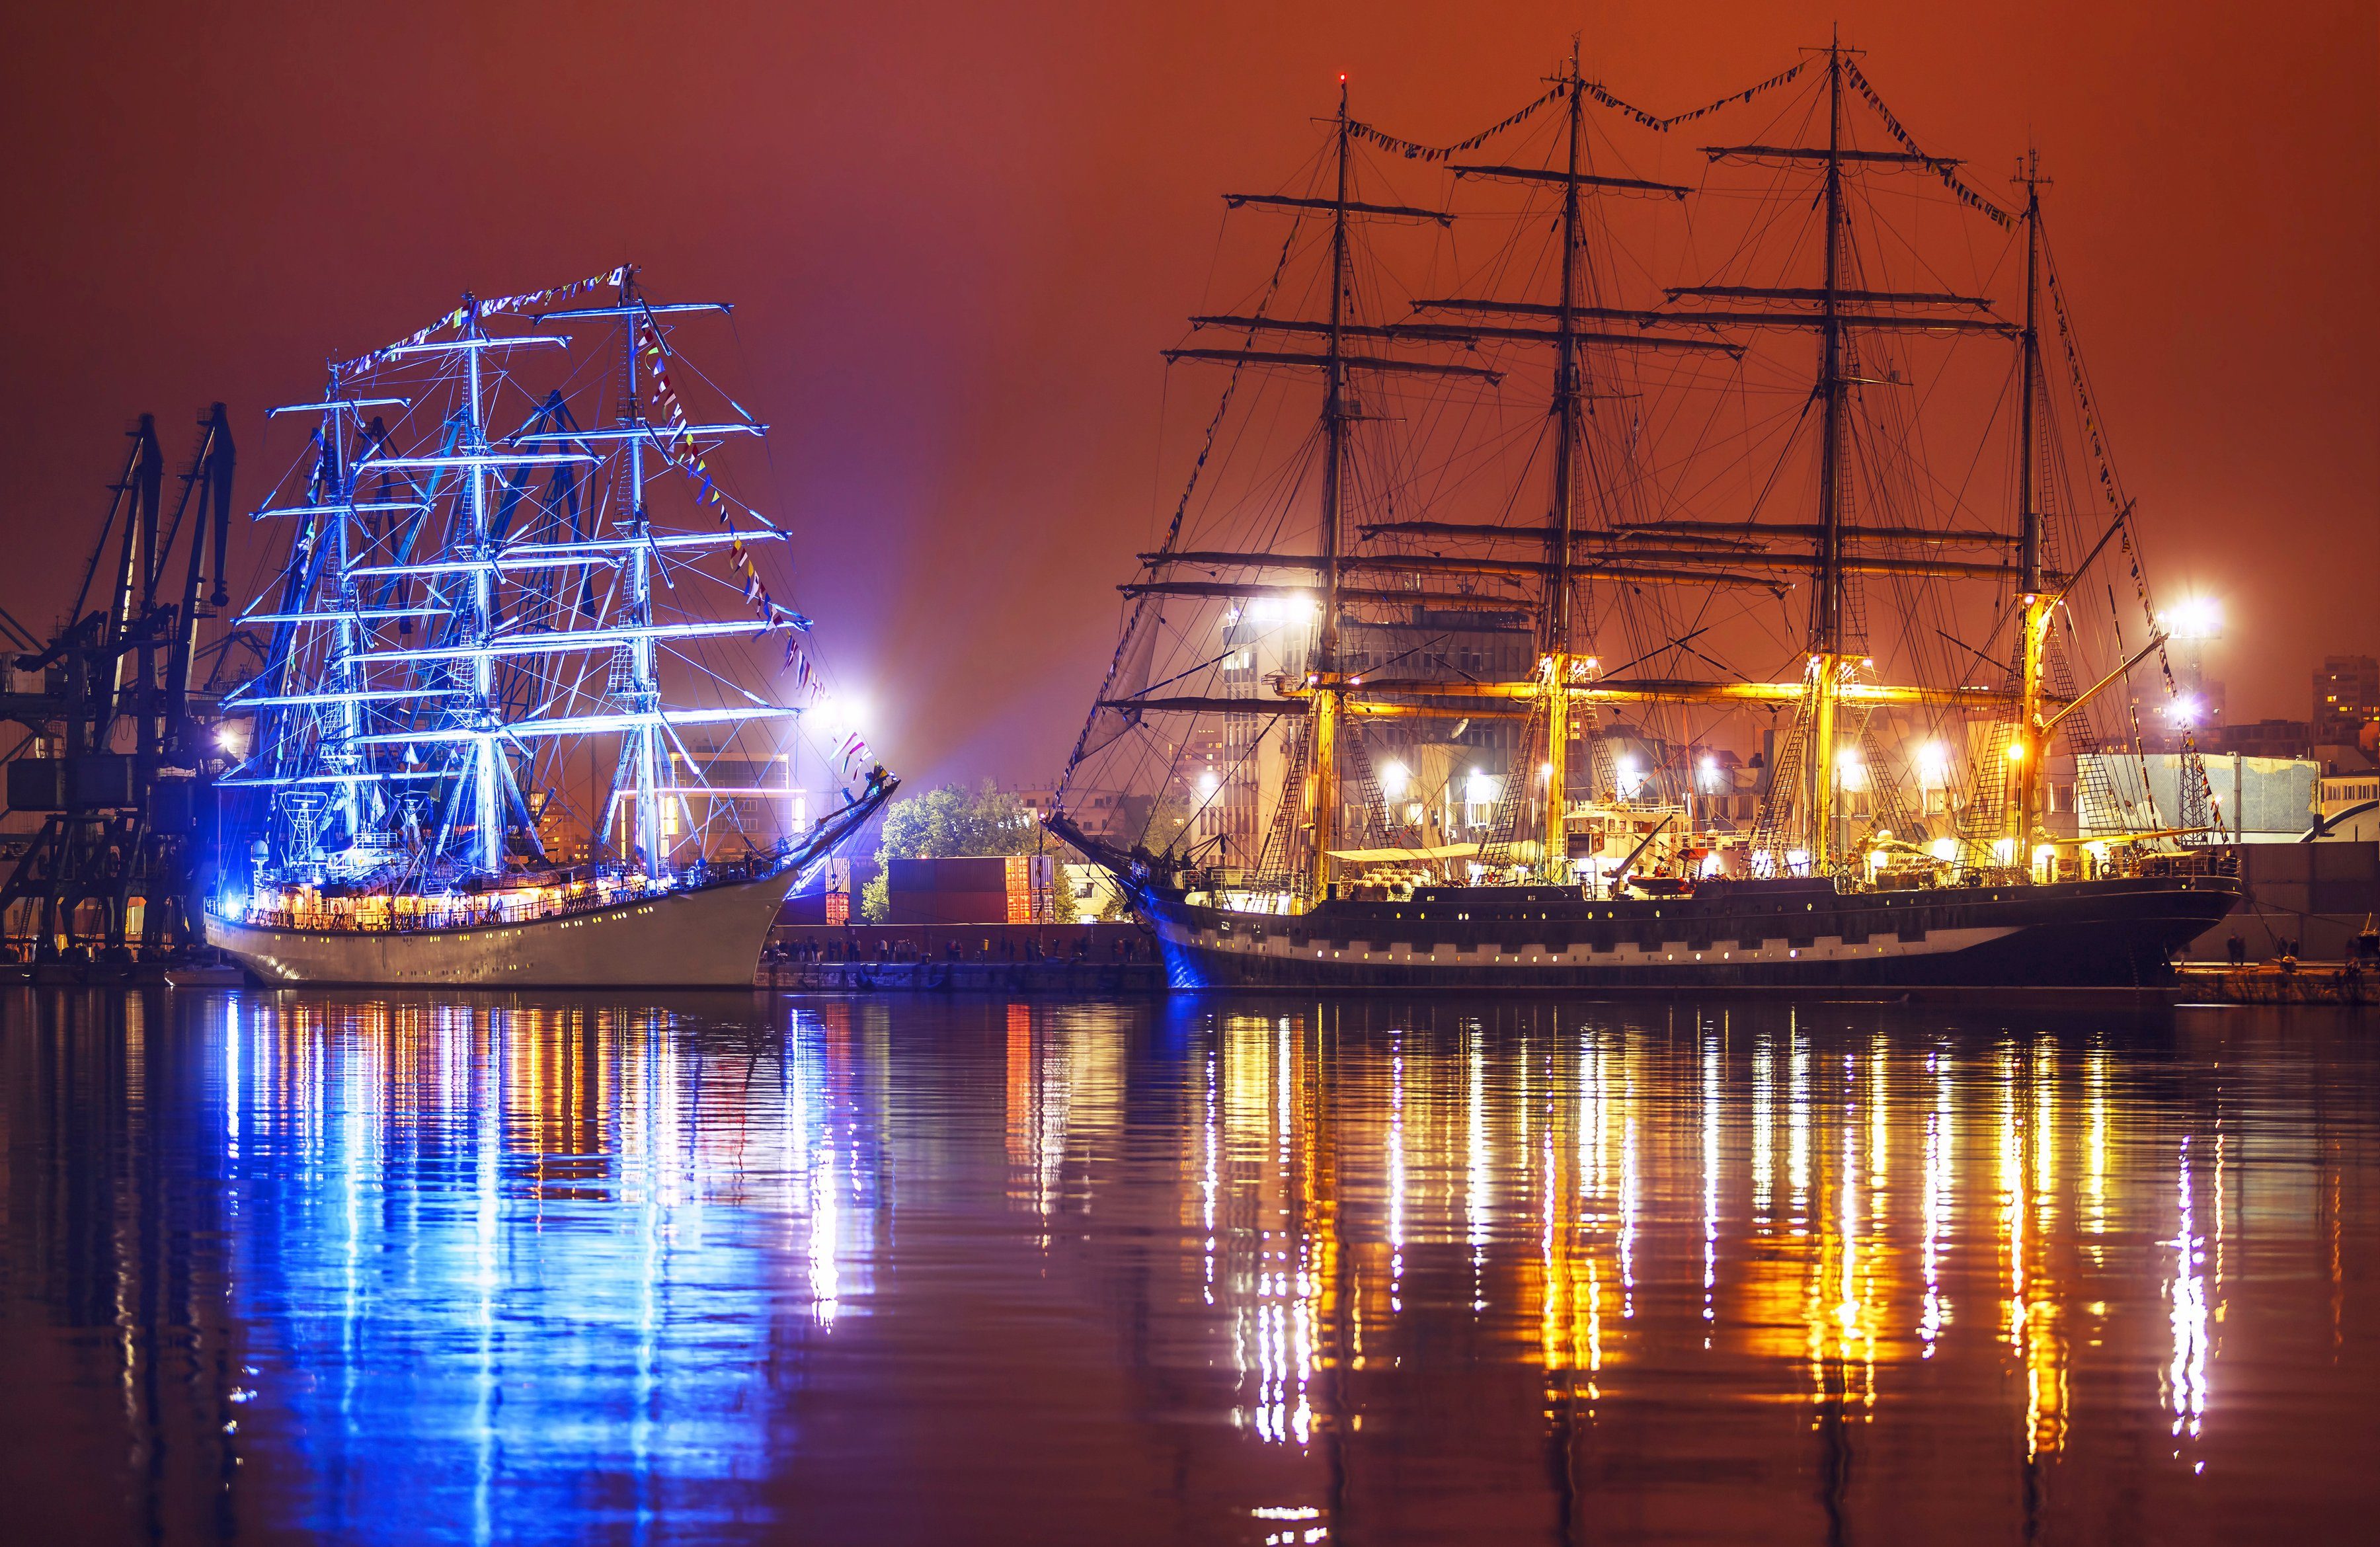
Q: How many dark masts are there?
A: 4